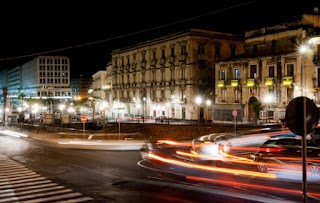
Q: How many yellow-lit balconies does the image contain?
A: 5